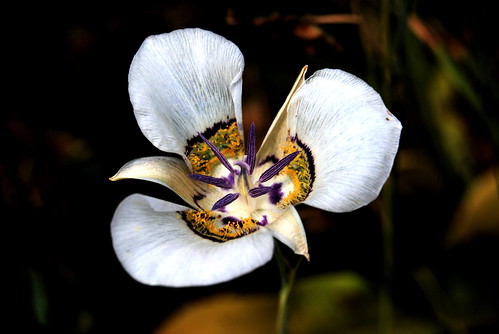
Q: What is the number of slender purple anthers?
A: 6